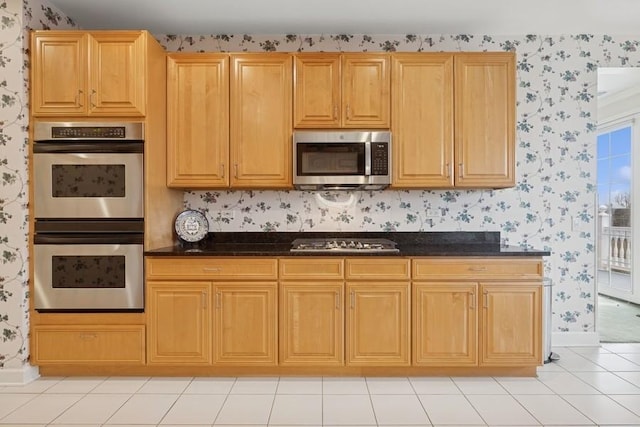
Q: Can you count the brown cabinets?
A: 14